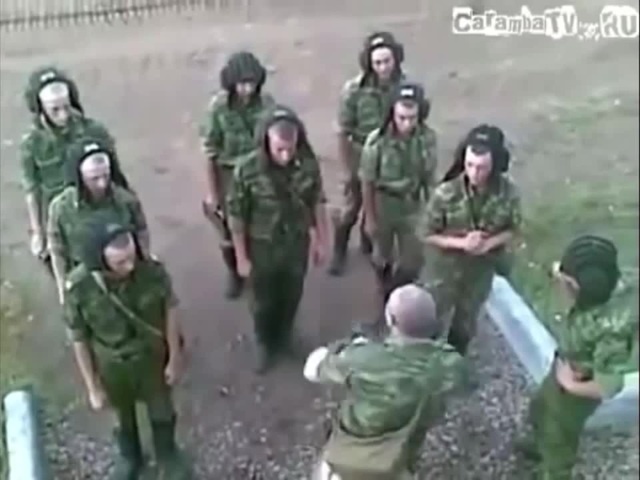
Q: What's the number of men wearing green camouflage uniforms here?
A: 10